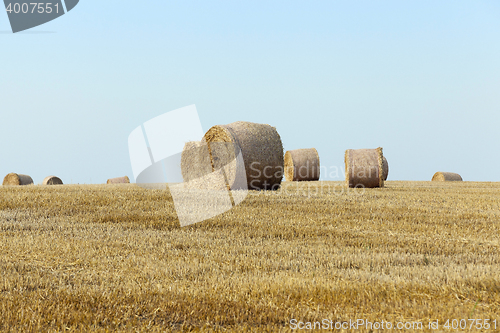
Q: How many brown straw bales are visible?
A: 9